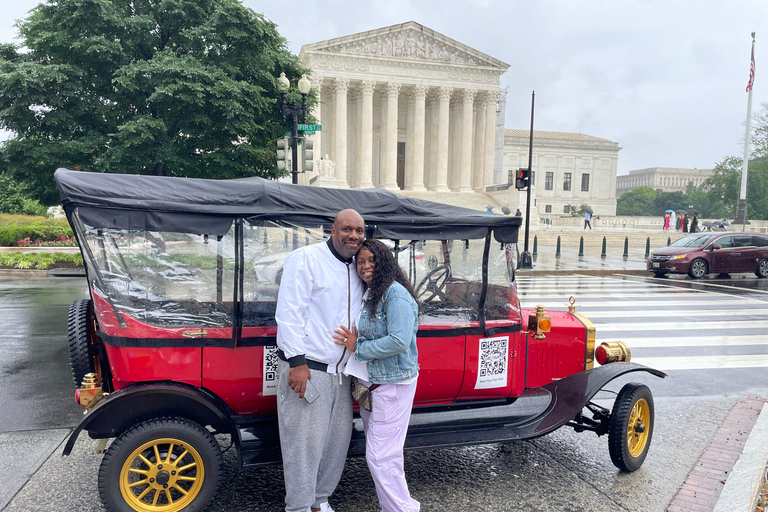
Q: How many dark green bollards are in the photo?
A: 7